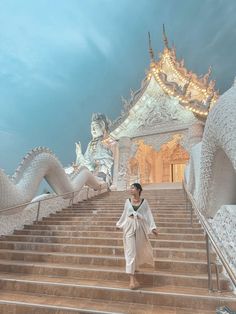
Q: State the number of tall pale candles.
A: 0